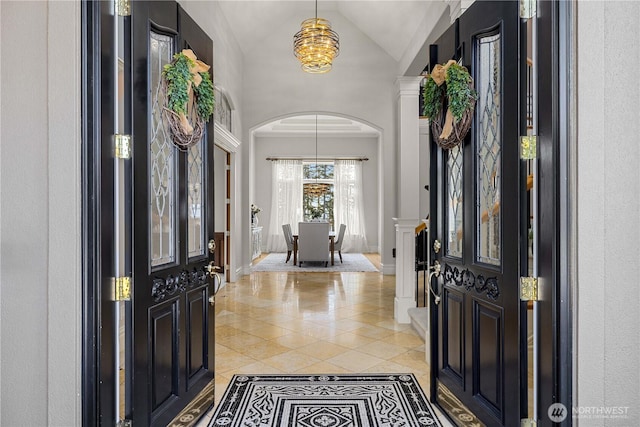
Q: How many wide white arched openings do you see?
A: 1